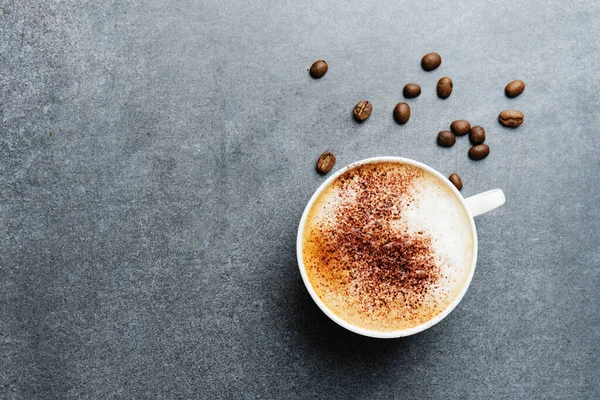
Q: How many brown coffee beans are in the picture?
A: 14